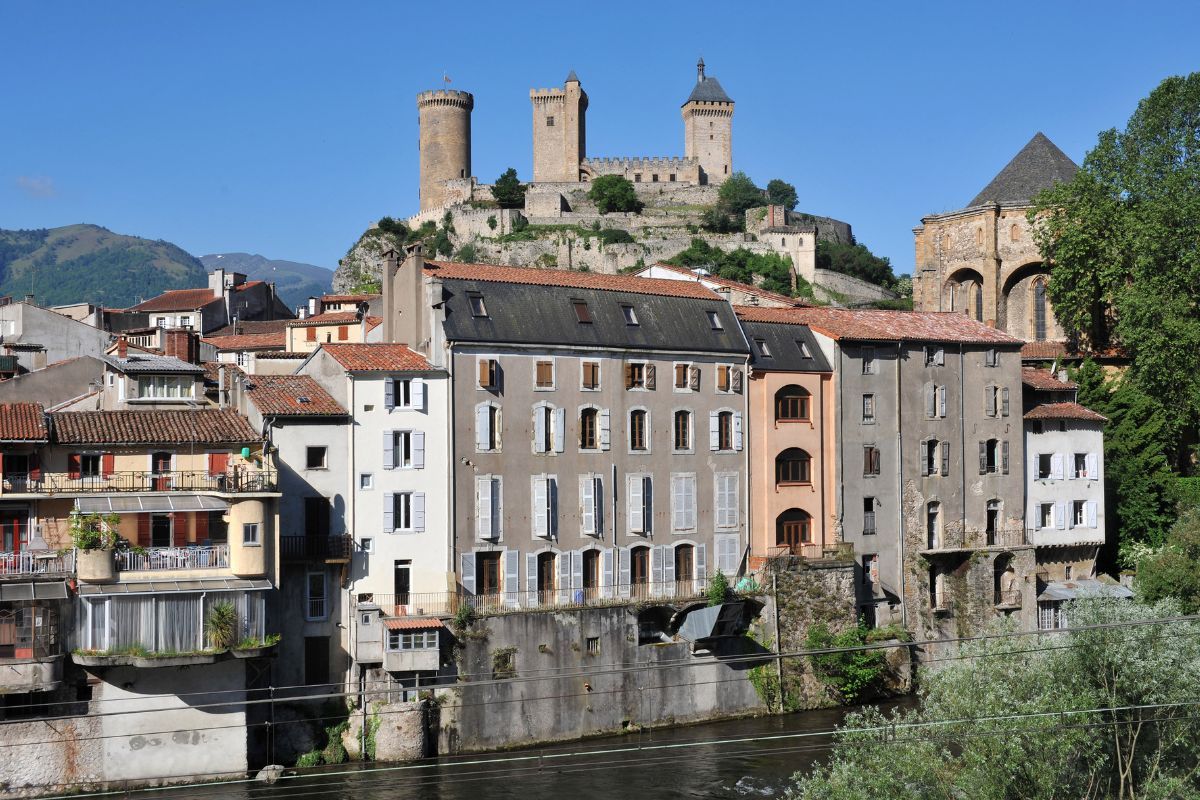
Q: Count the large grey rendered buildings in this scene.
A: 2